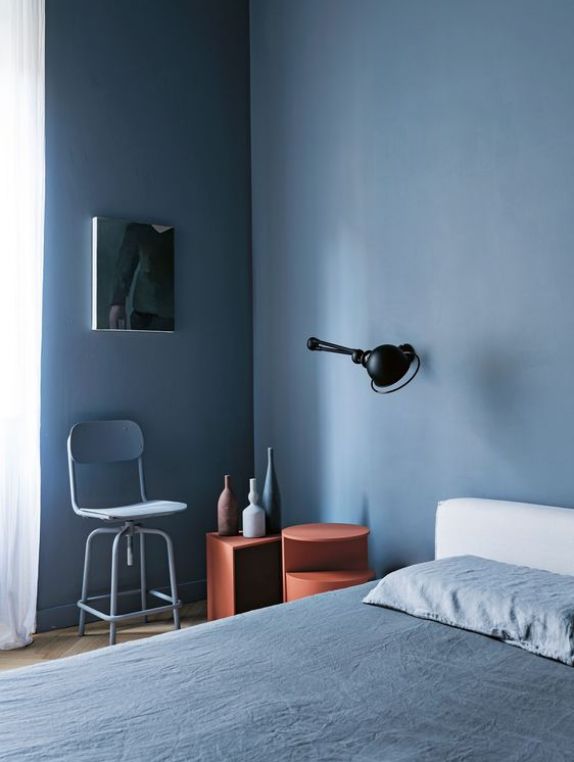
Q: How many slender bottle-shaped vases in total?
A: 3